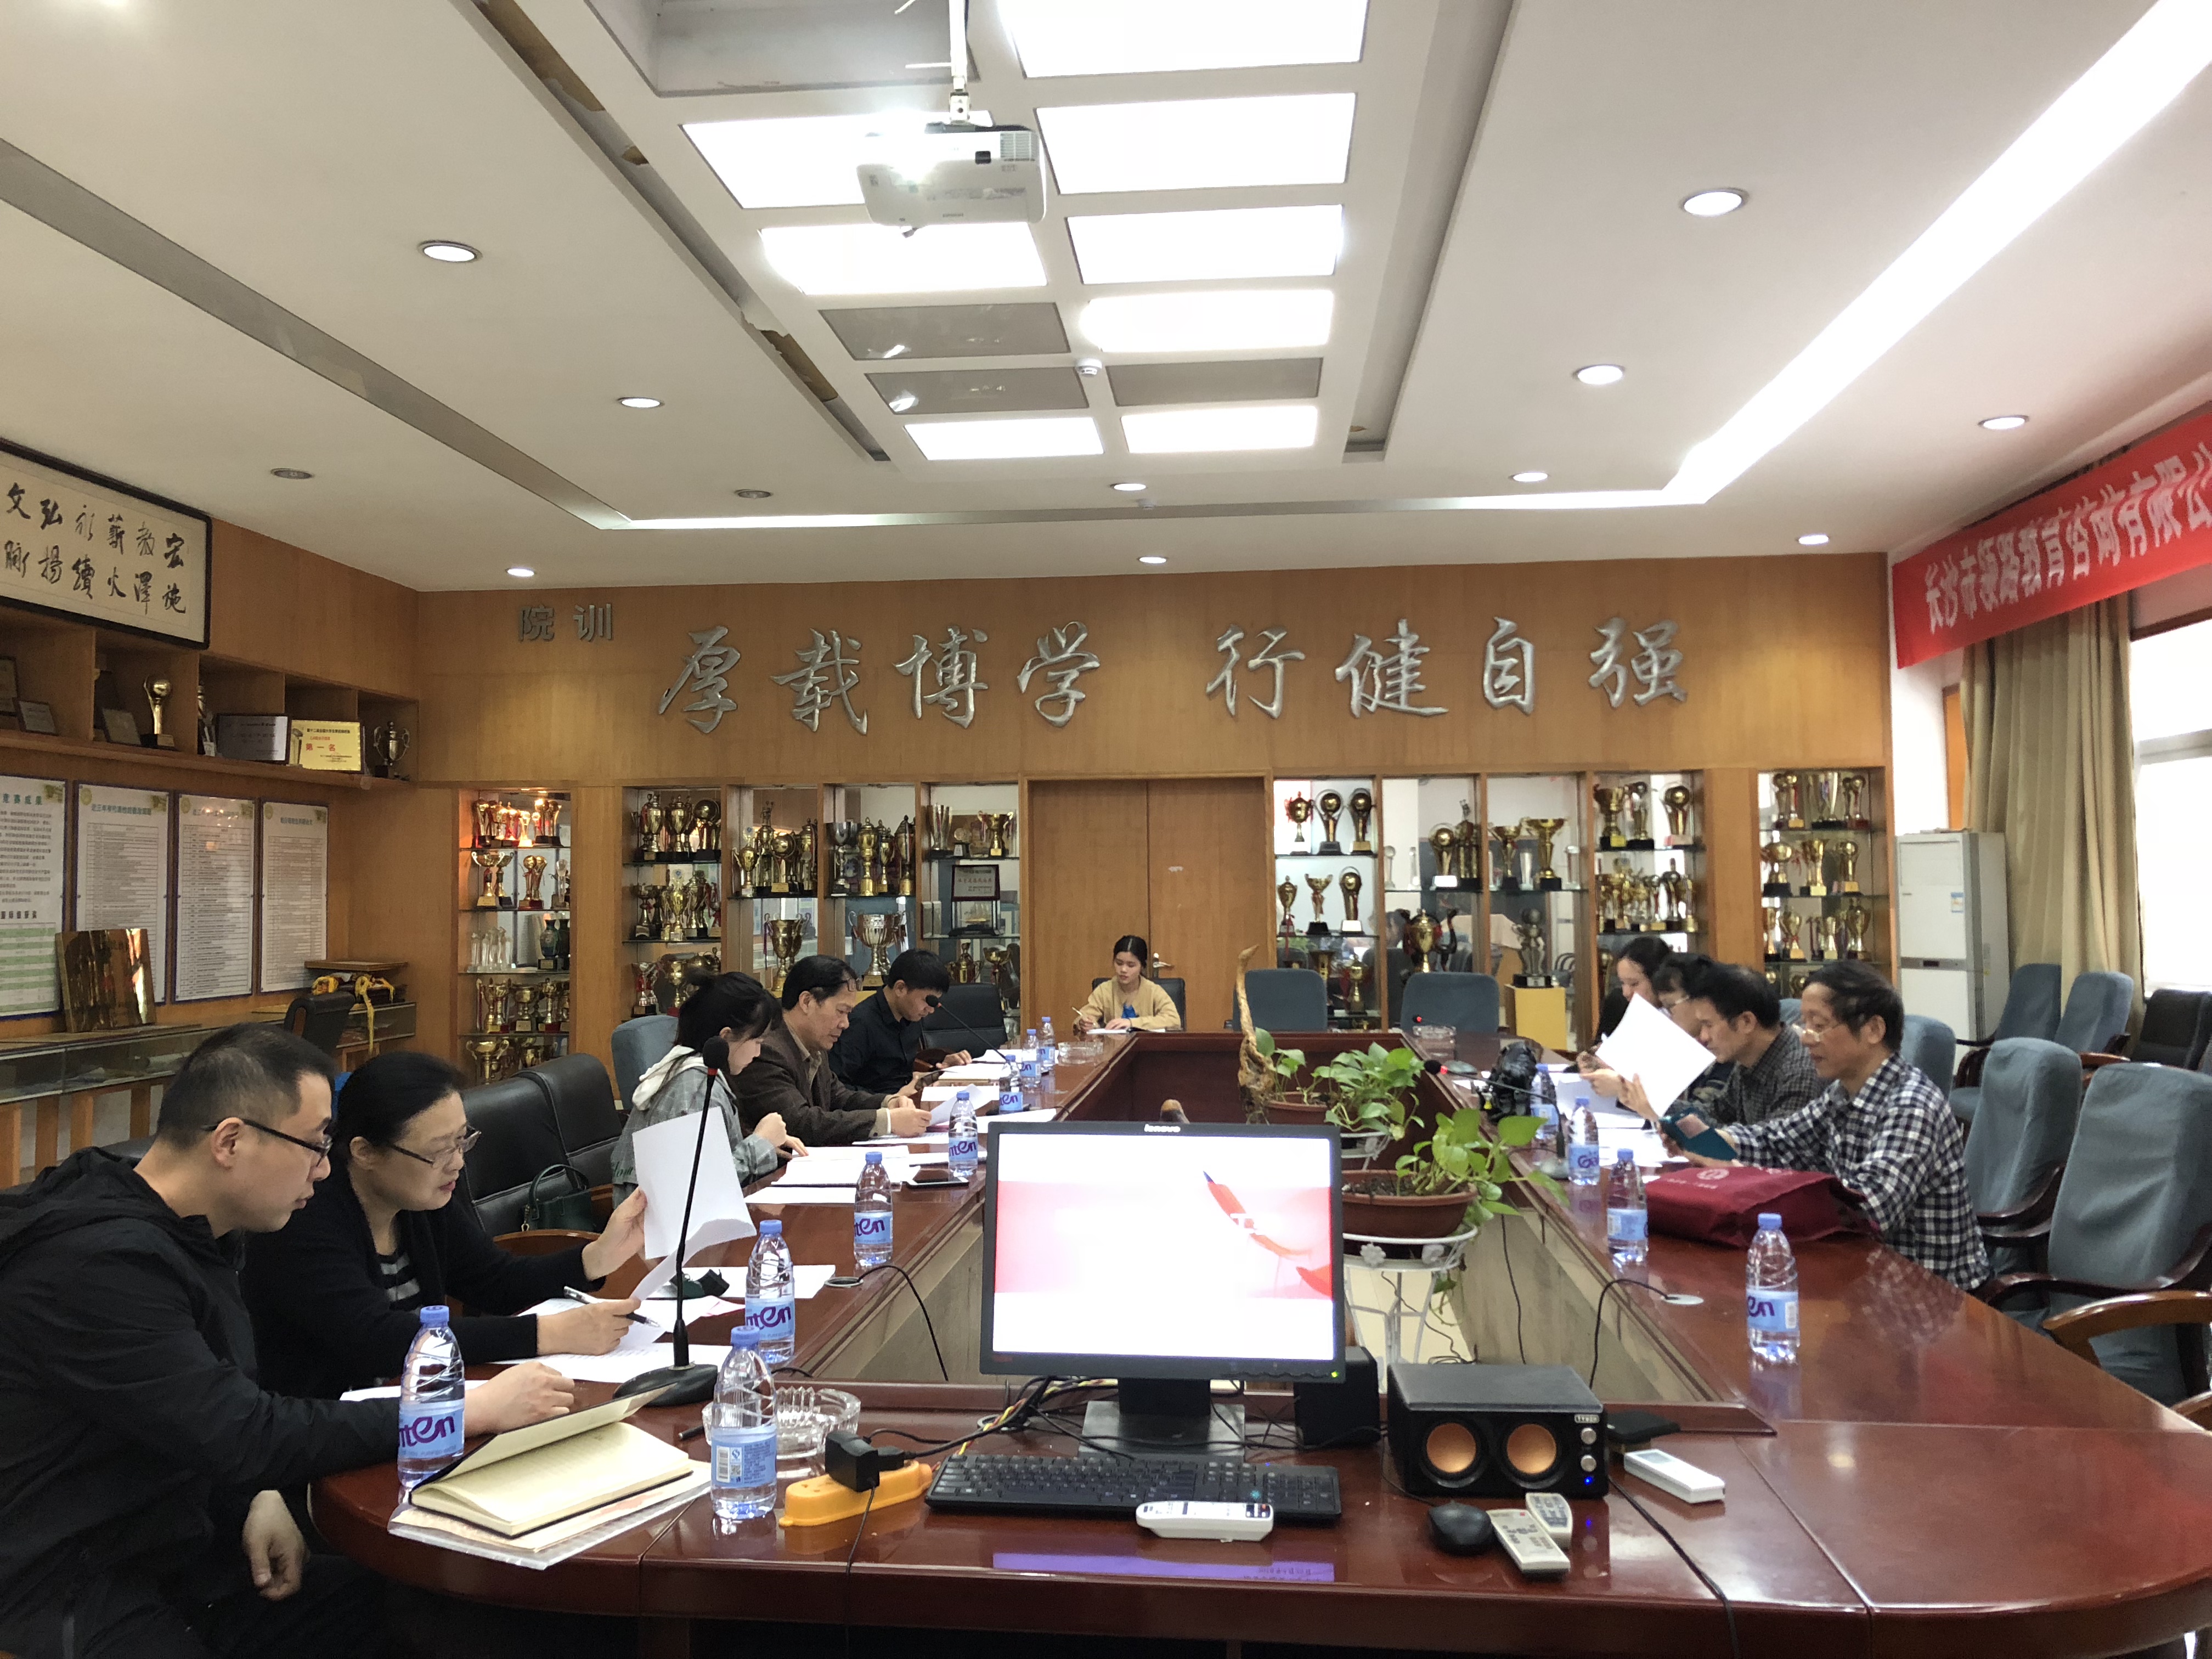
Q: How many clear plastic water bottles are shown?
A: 12